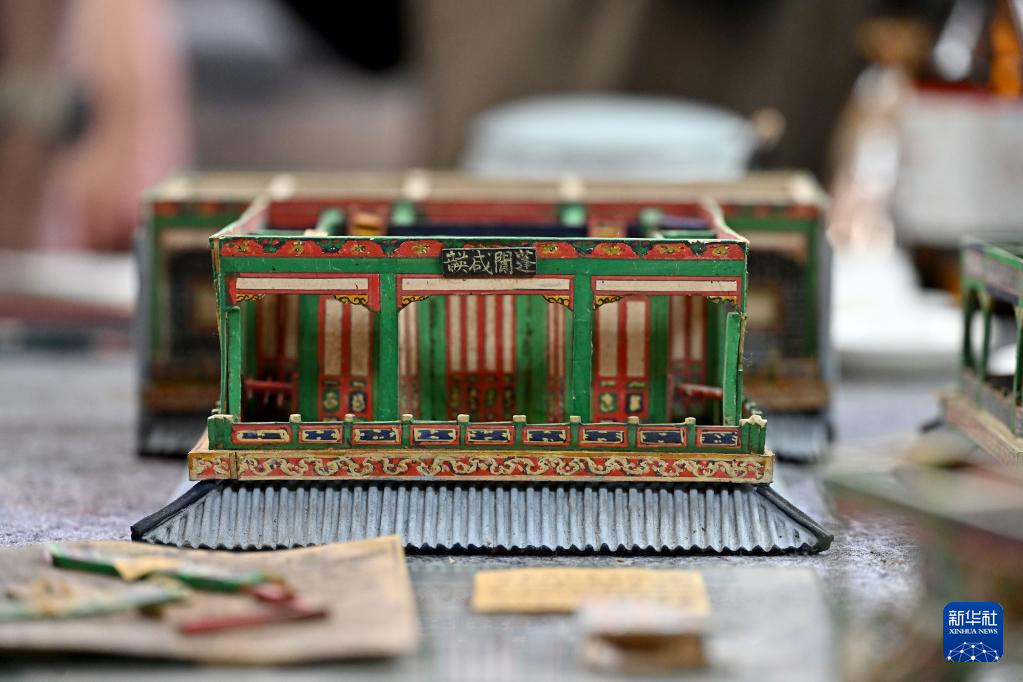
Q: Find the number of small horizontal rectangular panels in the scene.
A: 9